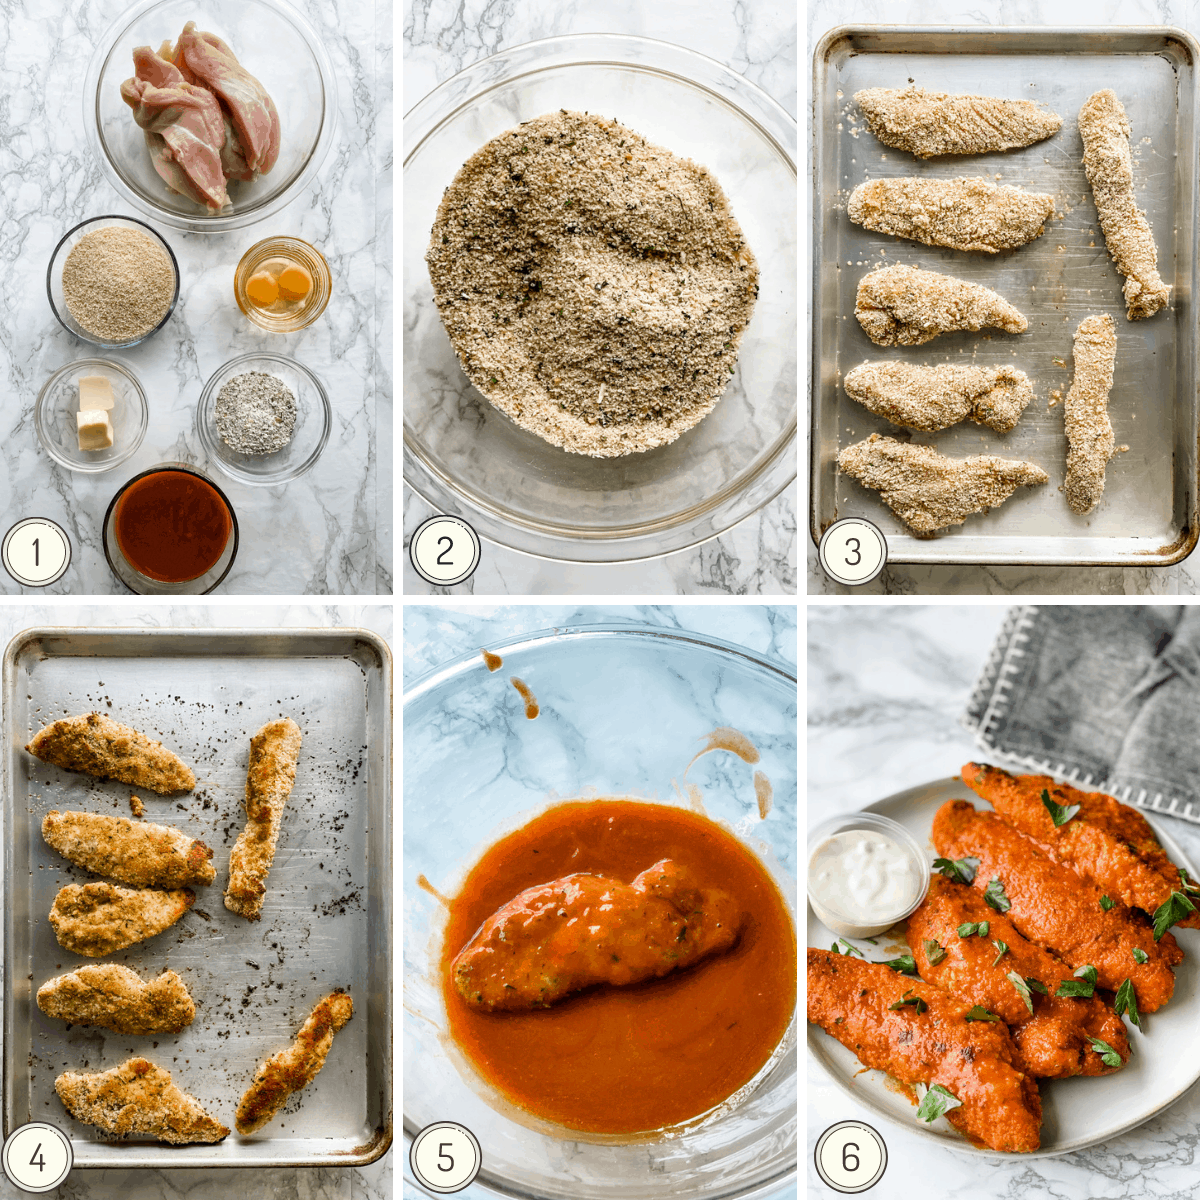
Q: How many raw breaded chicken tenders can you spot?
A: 7